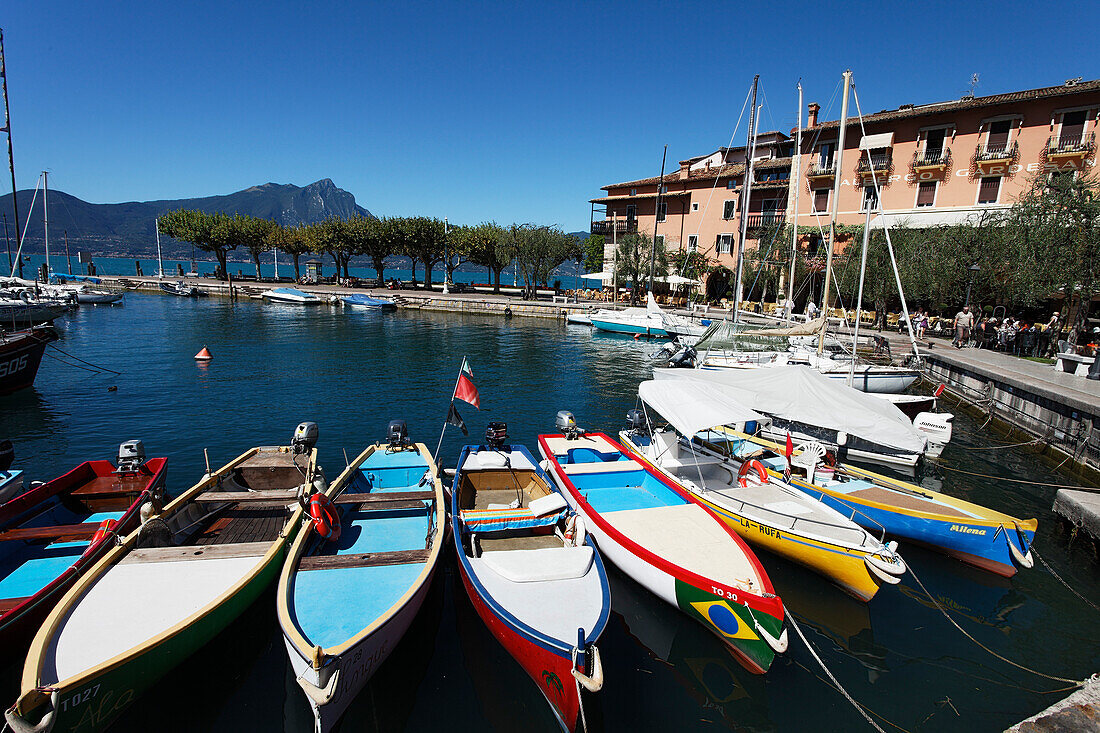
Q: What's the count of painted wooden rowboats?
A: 7